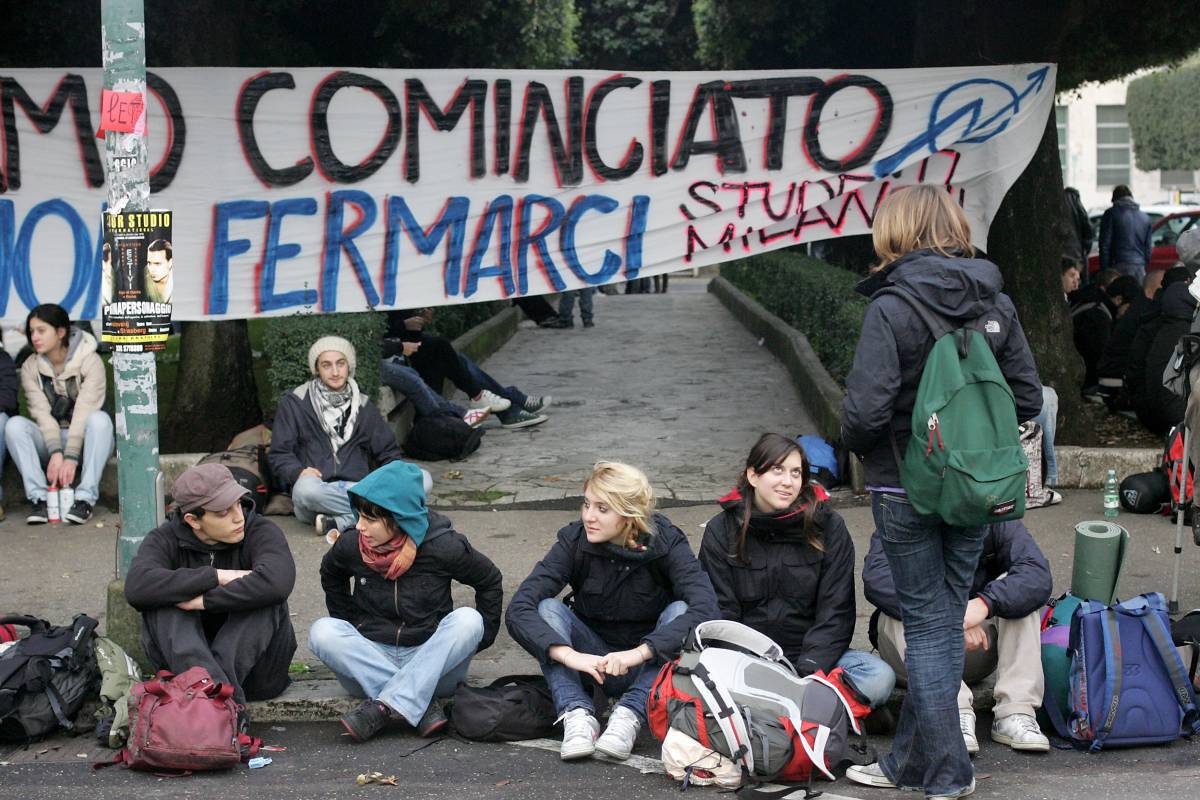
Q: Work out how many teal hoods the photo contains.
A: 1